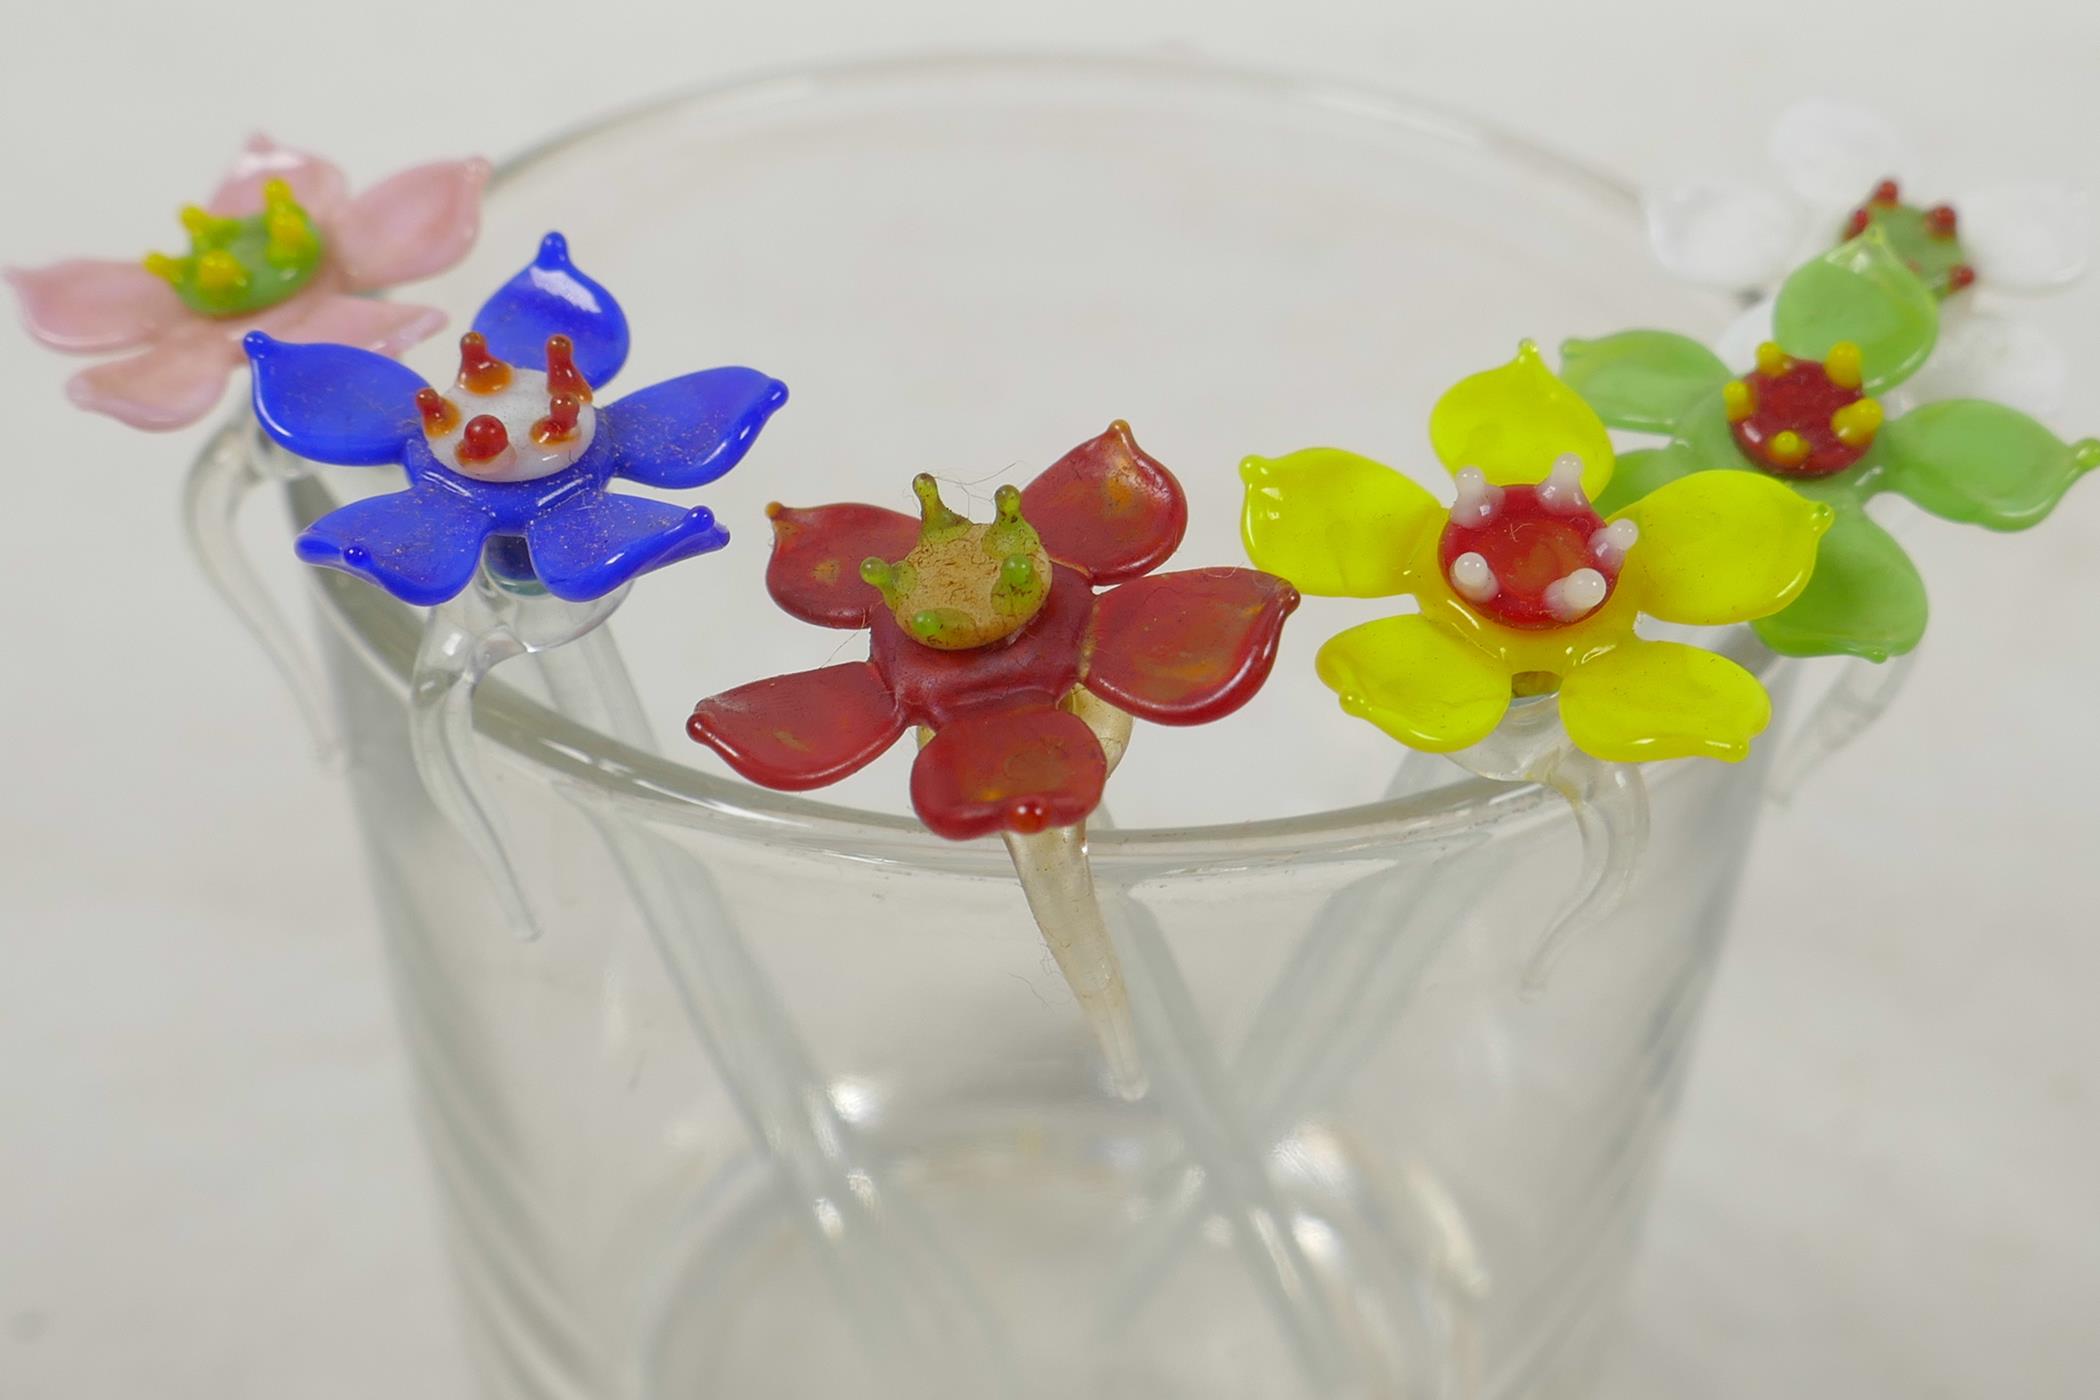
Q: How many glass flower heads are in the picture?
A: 6